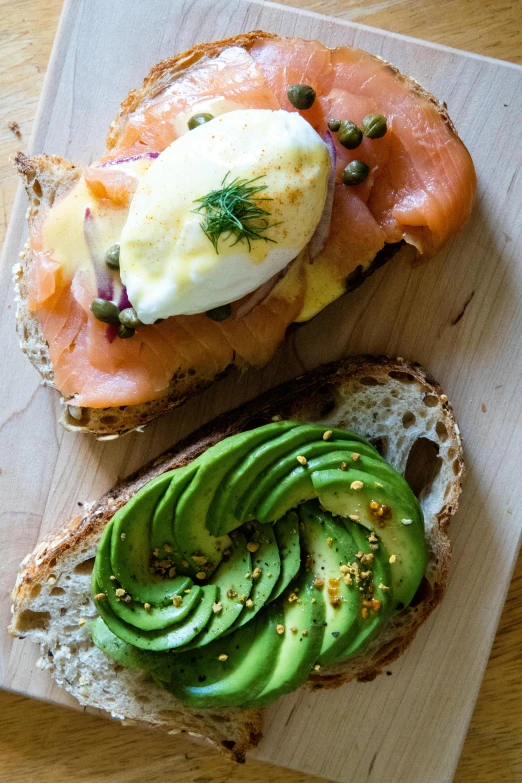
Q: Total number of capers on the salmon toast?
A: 11